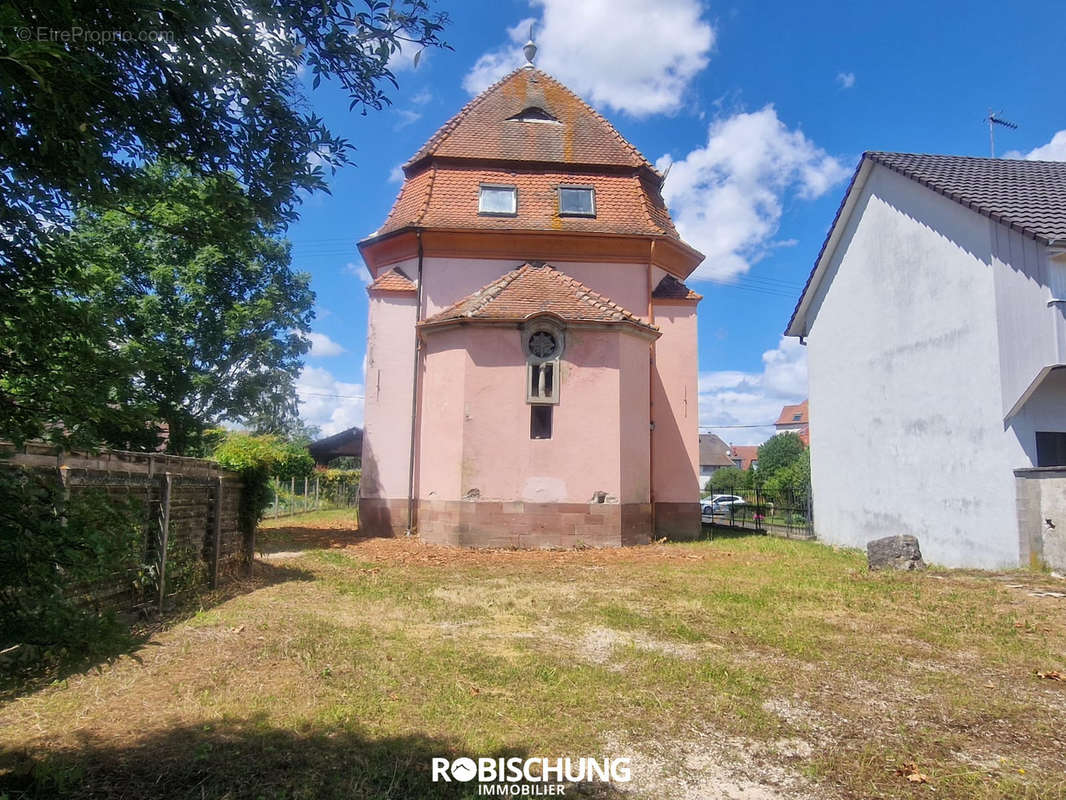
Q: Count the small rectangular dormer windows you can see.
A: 2